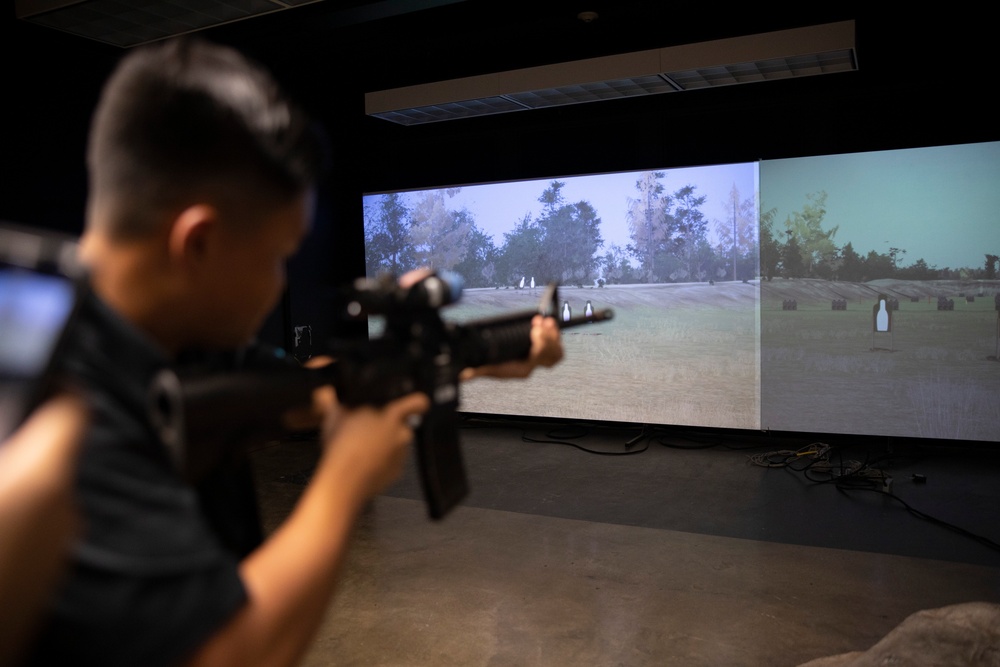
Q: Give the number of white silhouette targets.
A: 5